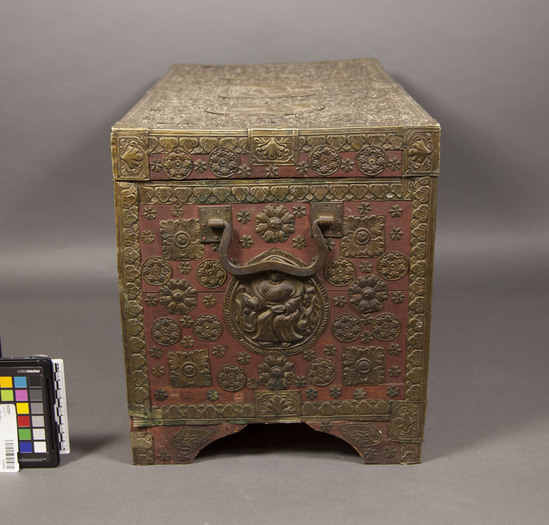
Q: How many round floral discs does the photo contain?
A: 14